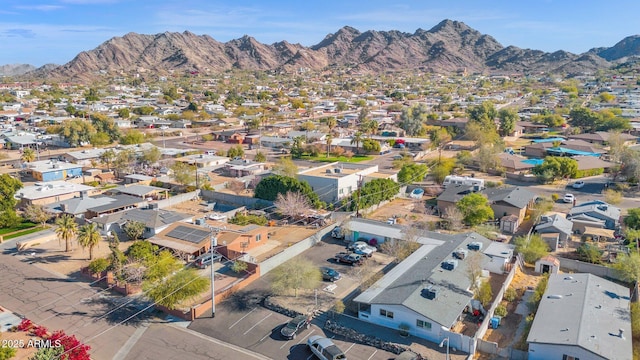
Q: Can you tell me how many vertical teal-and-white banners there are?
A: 0